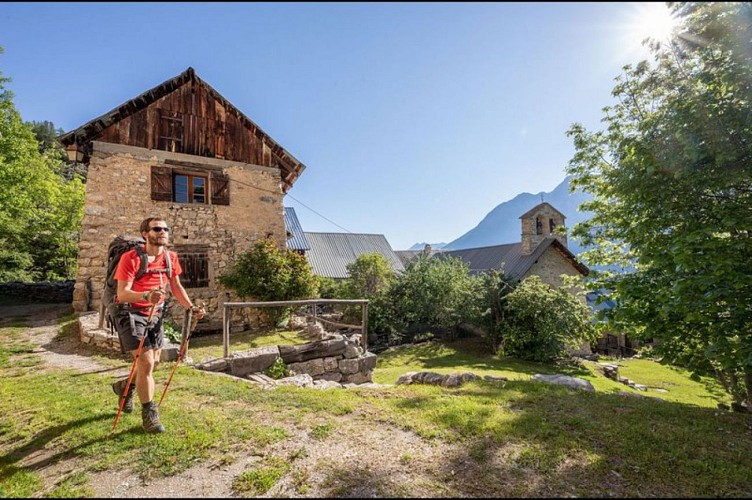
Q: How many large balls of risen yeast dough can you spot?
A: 0